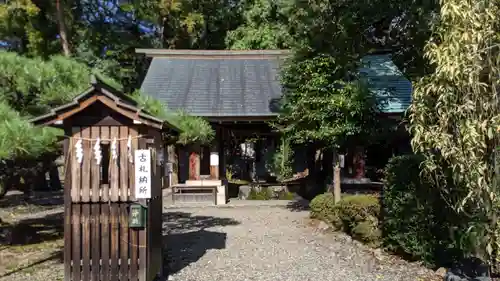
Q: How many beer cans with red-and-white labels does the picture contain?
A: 0